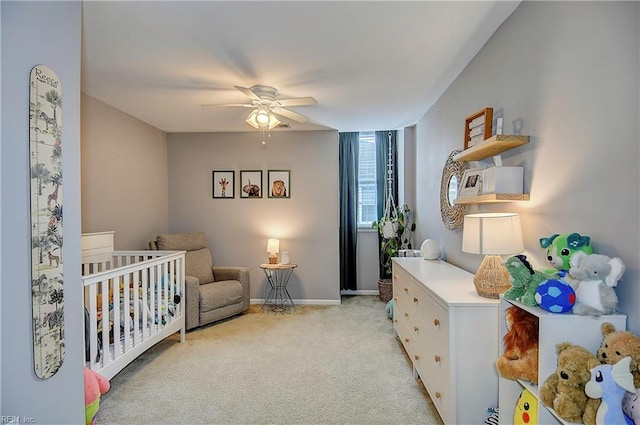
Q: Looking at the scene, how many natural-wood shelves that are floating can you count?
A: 2